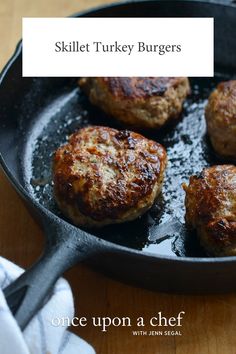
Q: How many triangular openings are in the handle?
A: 1